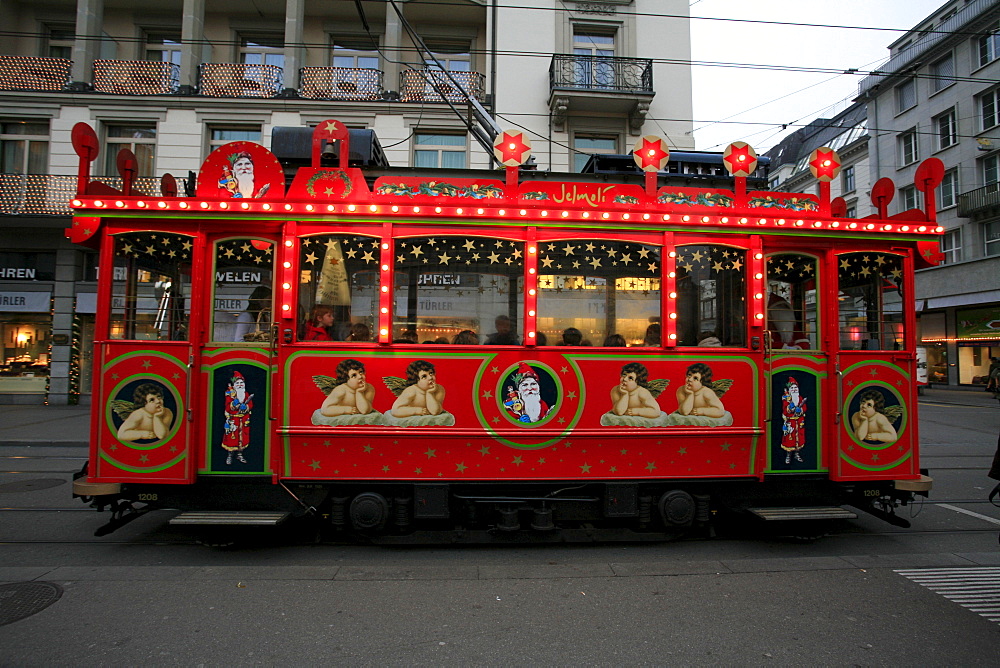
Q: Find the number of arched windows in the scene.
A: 8